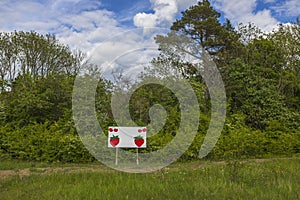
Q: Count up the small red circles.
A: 4